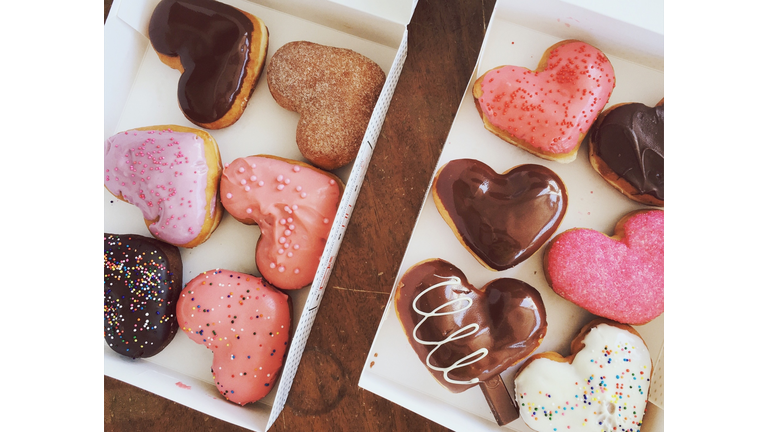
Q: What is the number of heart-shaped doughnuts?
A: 12